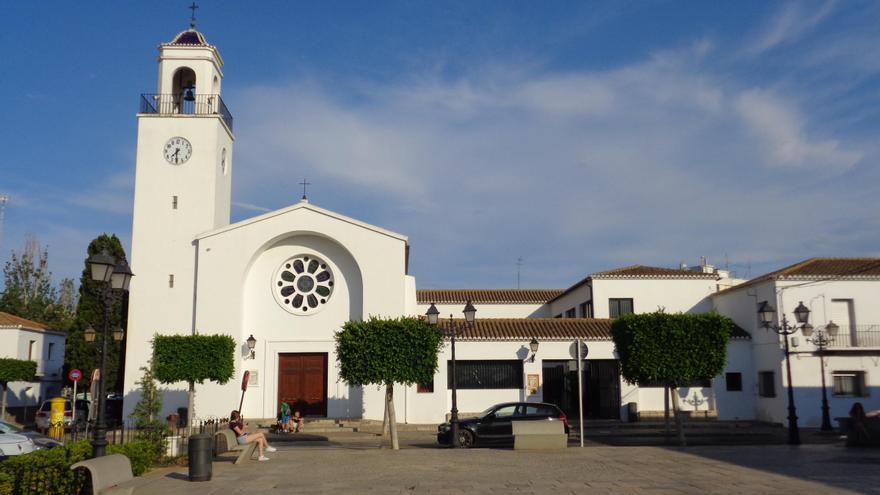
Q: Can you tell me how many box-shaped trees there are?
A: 4